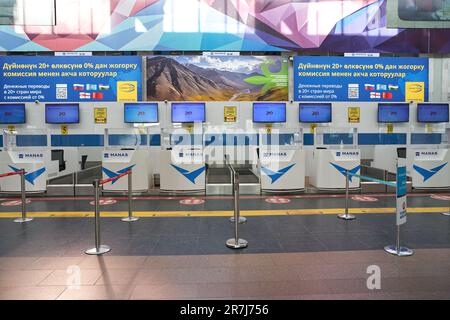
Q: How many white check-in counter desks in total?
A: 6